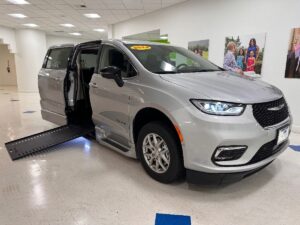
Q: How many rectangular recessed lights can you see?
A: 7